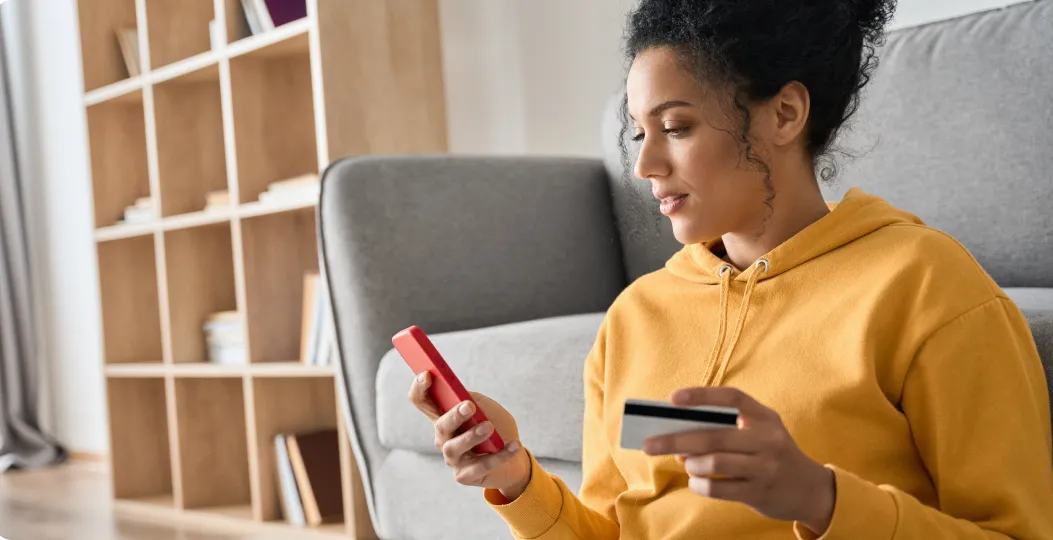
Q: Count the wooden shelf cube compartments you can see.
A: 12